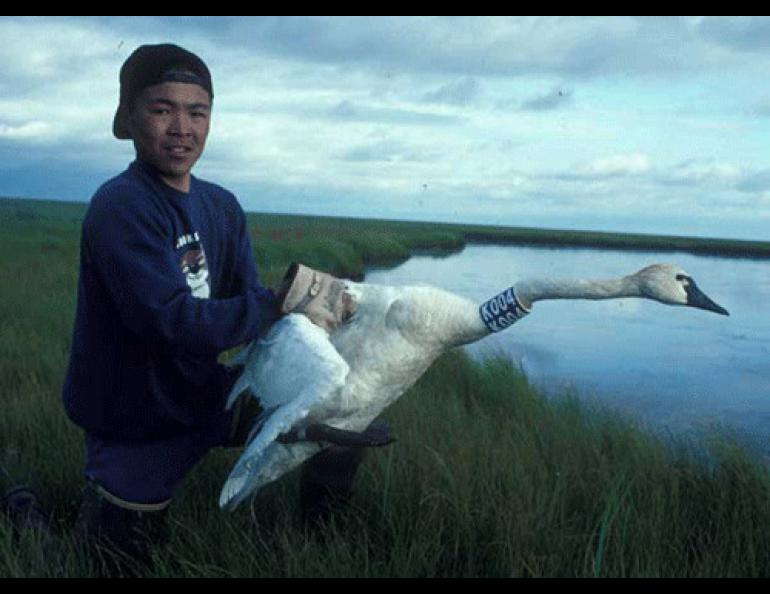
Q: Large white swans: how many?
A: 1